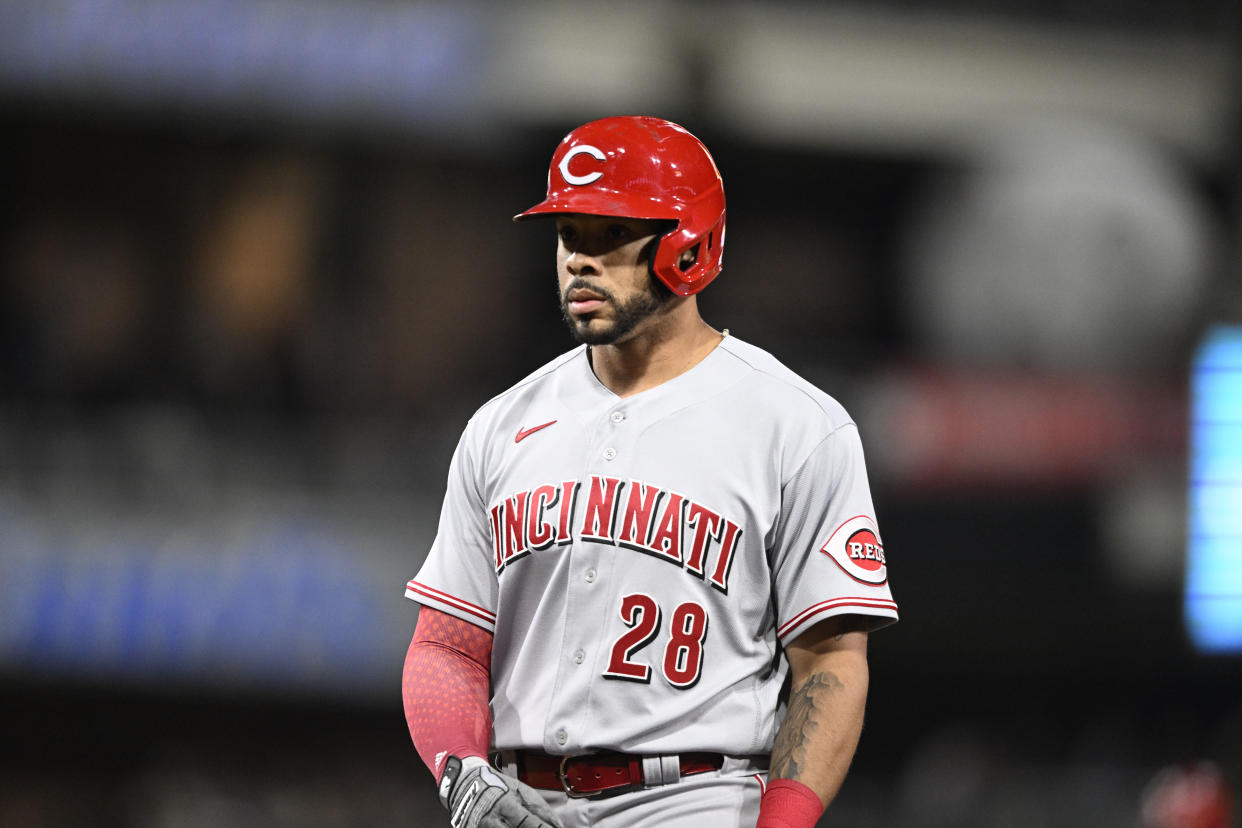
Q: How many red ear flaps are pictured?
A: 1